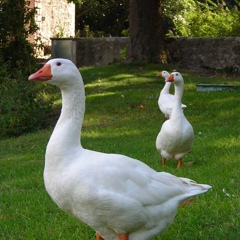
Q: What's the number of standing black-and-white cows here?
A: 0